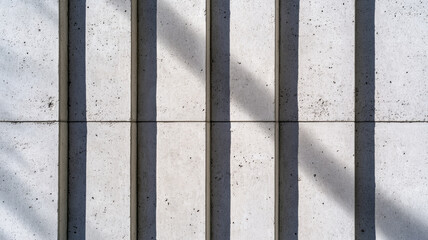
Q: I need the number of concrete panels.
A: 12